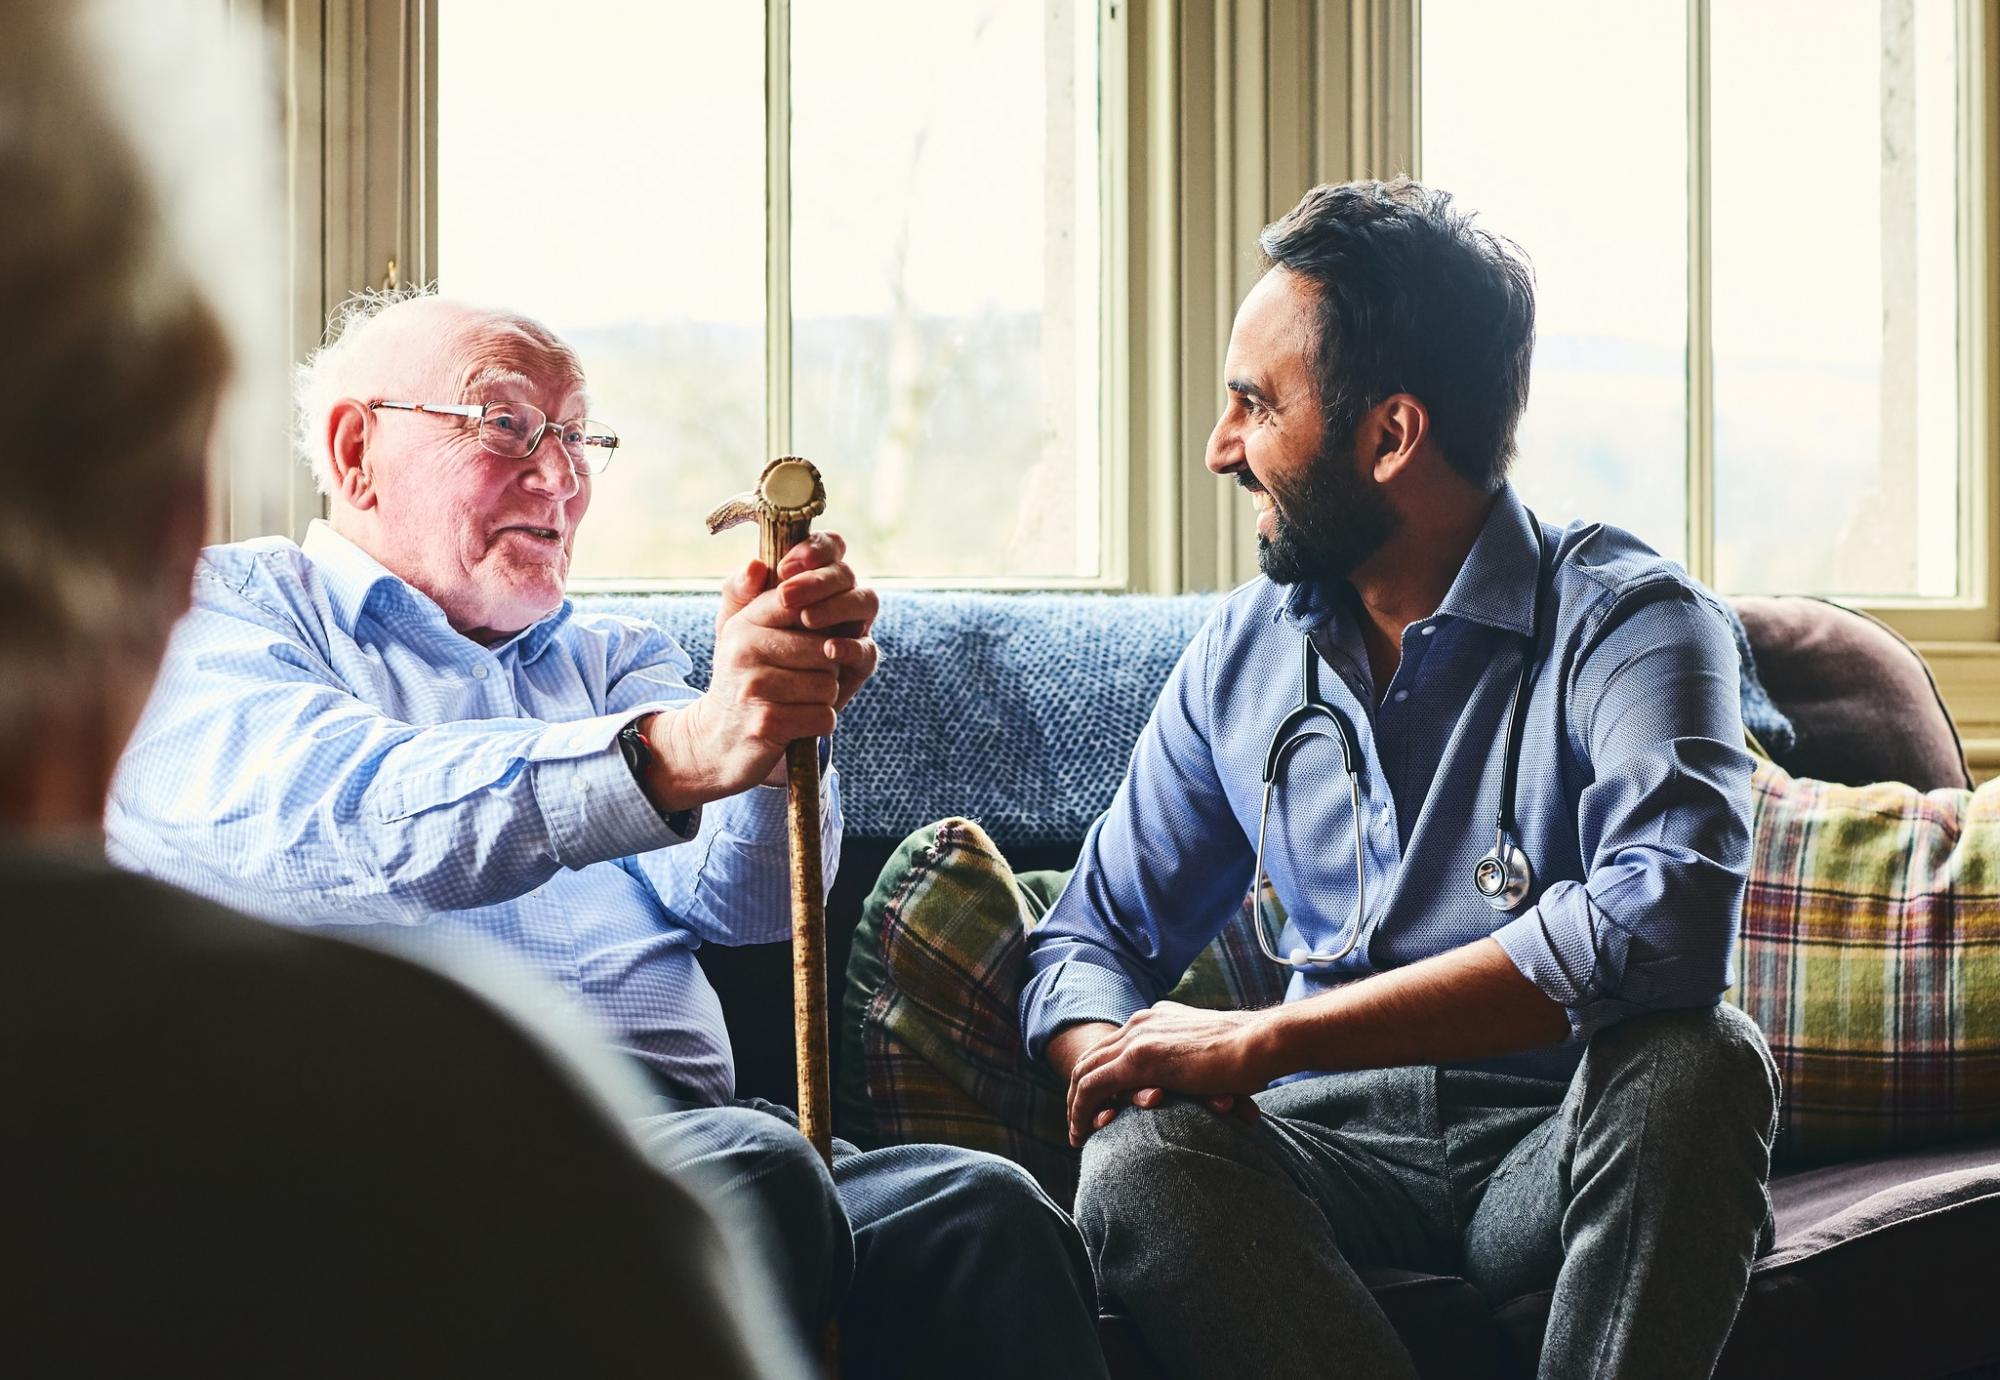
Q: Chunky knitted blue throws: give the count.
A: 1